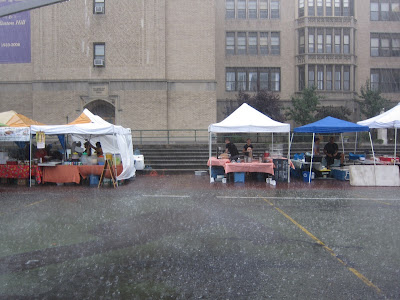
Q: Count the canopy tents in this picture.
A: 5